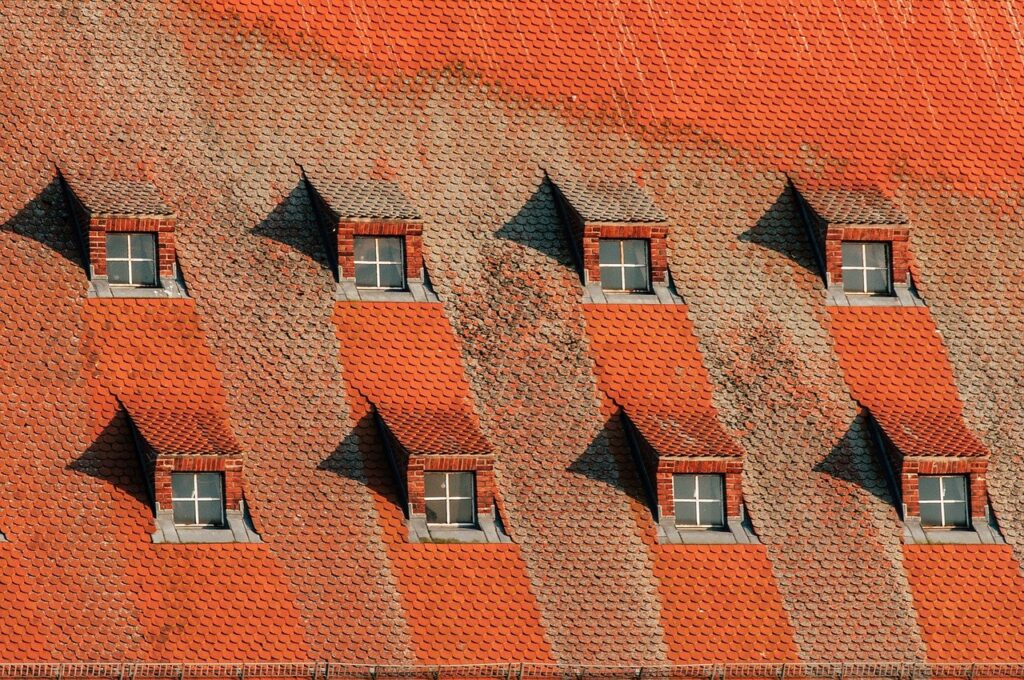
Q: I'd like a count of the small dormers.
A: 8